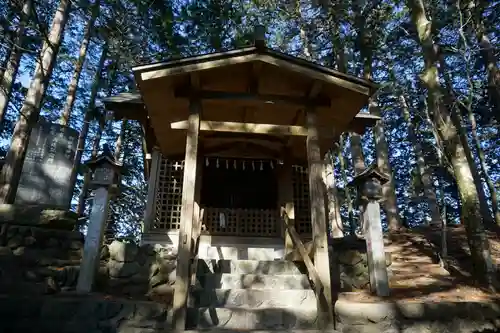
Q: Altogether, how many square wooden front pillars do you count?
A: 2